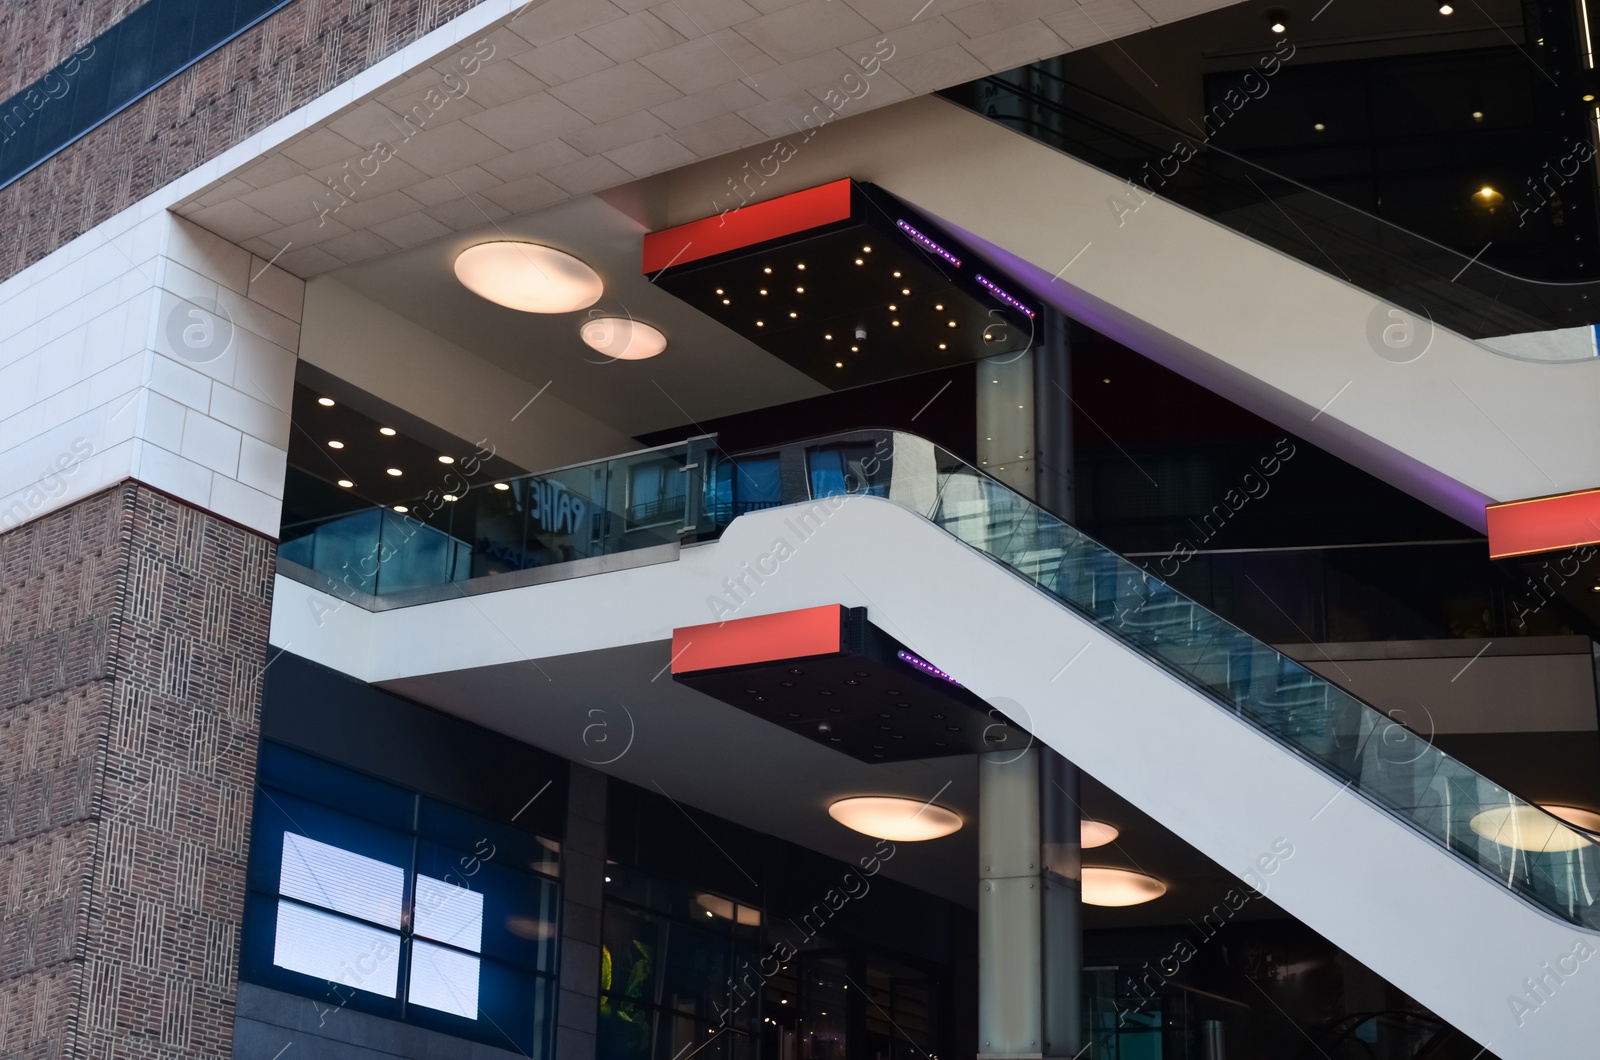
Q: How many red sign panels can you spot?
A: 3